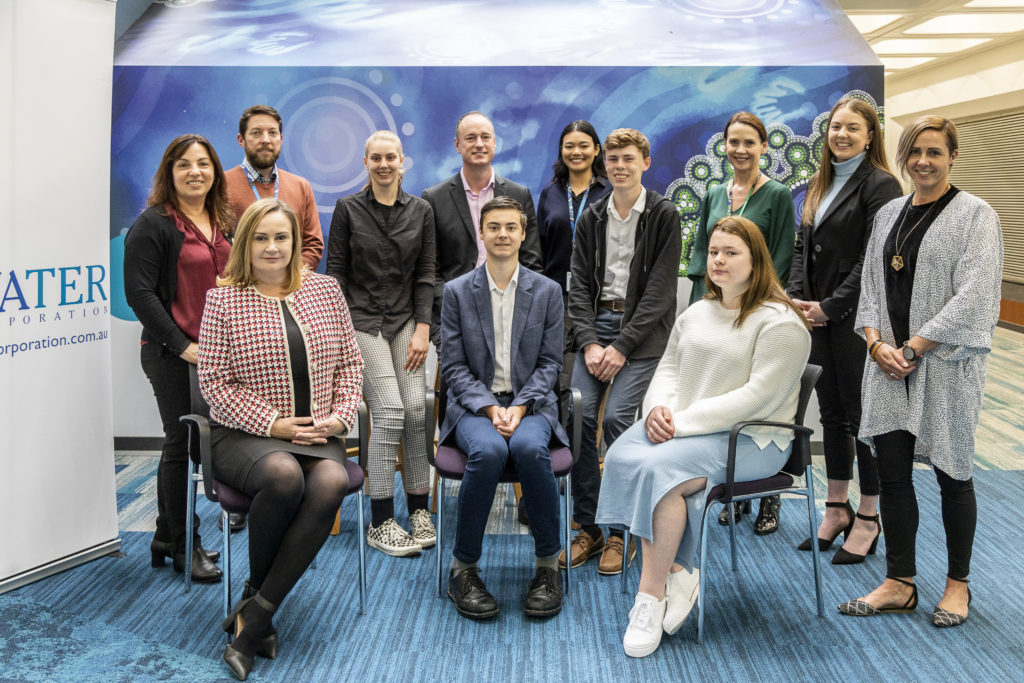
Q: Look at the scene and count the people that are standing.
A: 9